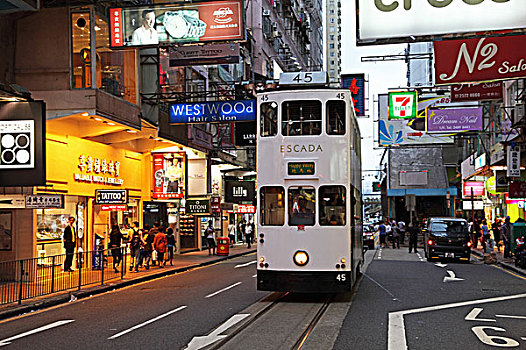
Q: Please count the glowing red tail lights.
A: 2